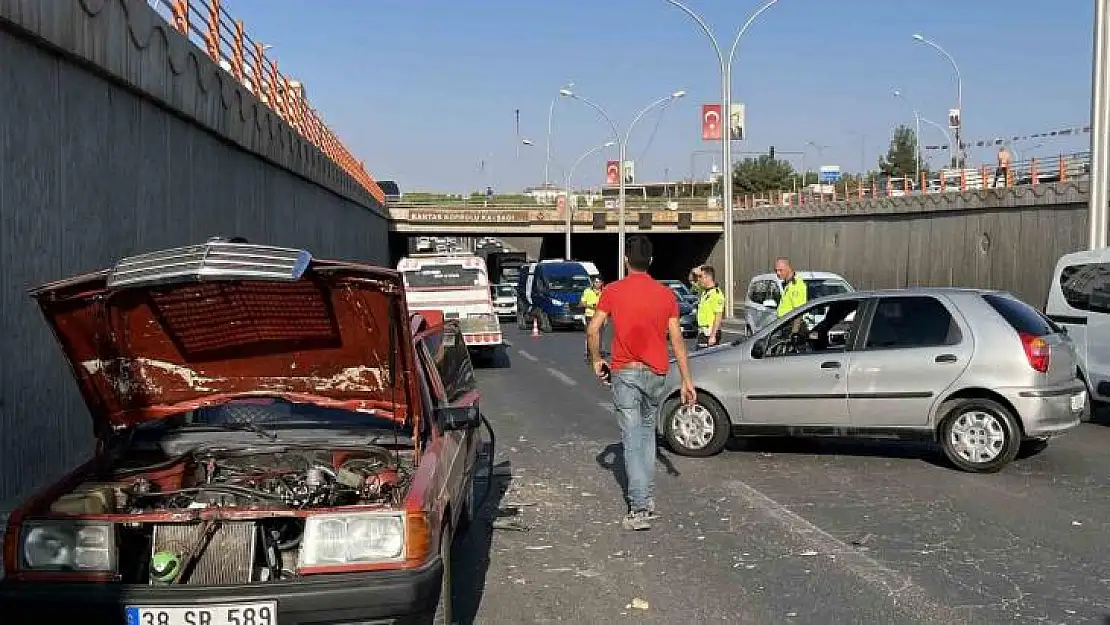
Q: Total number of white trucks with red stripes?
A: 1